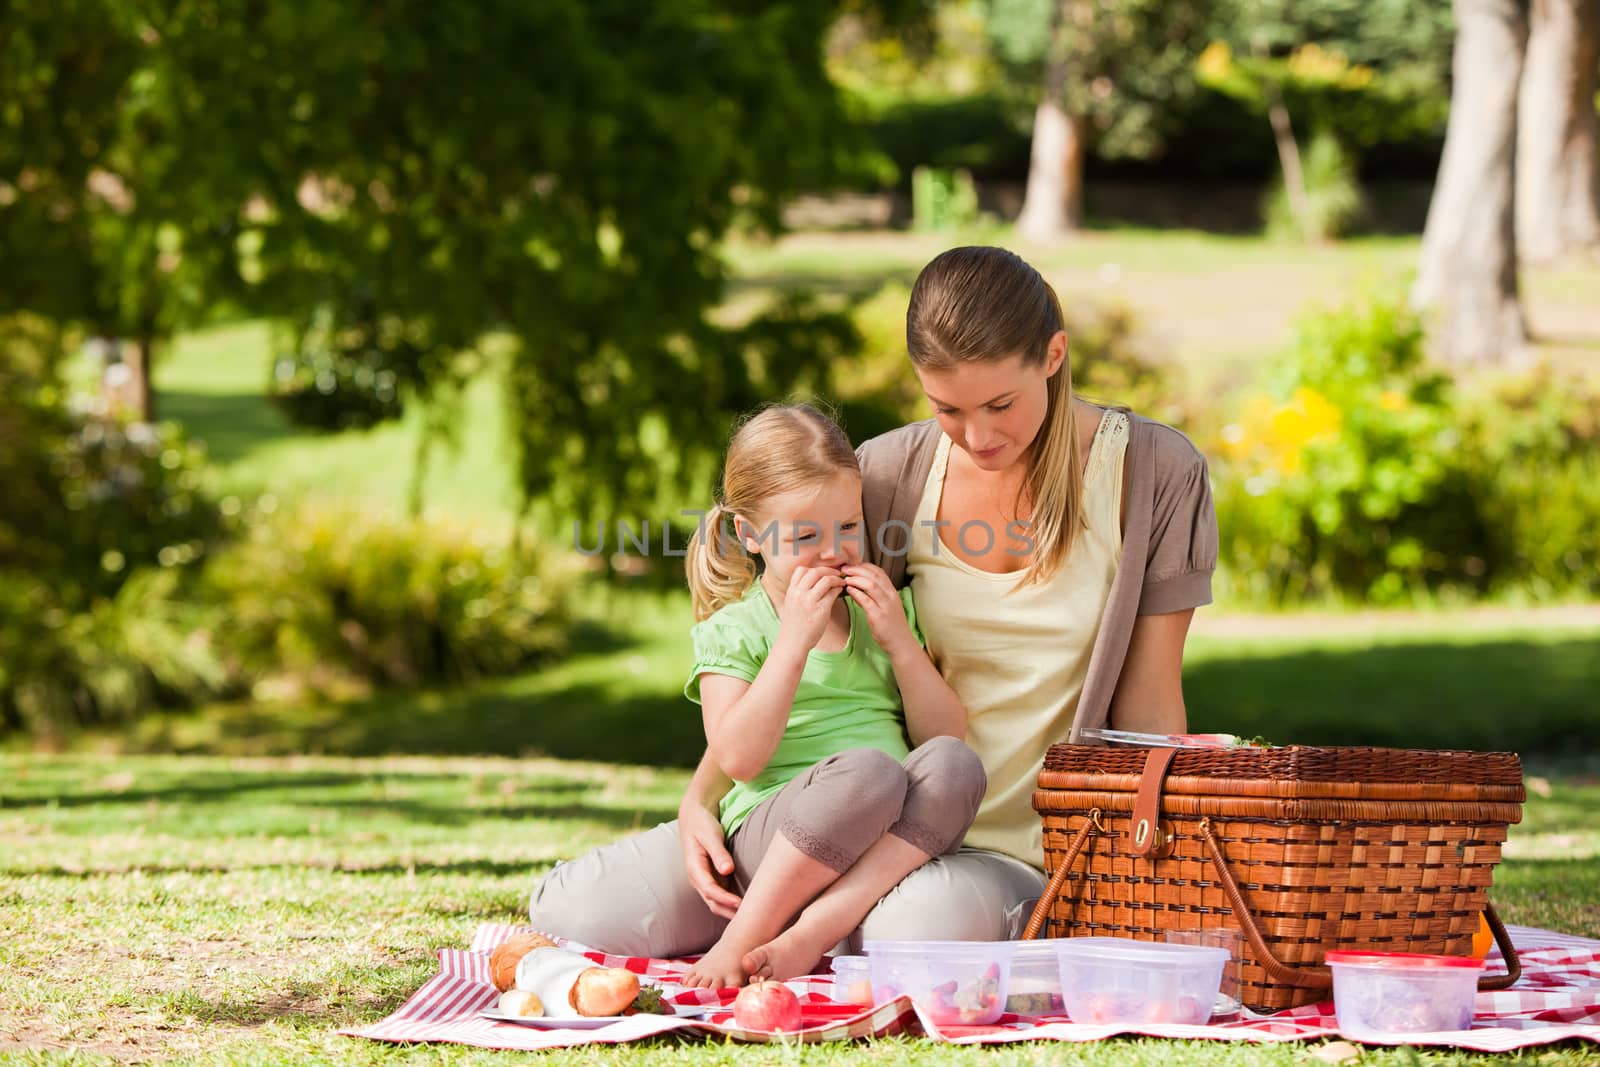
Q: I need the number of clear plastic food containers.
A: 5